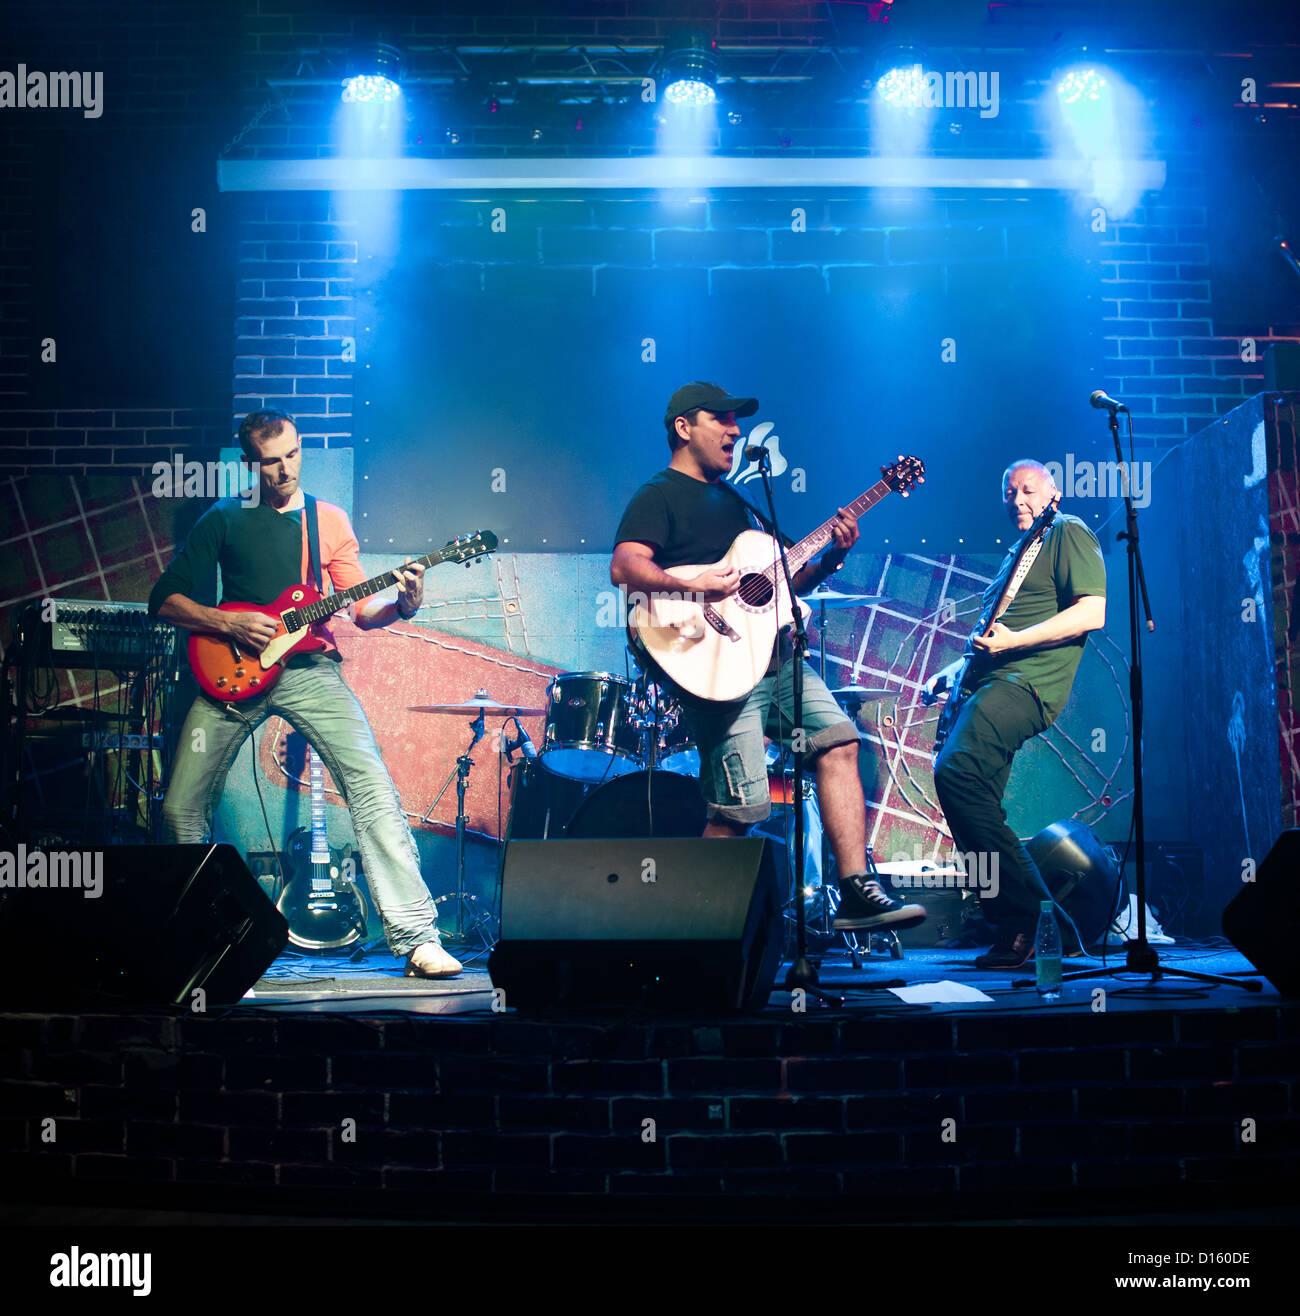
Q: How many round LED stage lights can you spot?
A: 4